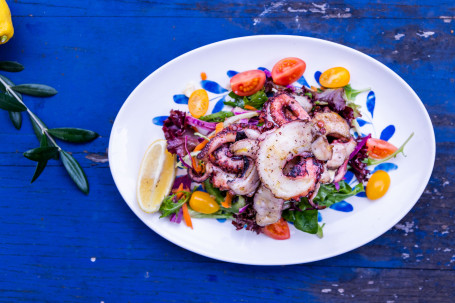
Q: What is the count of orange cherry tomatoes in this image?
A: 4